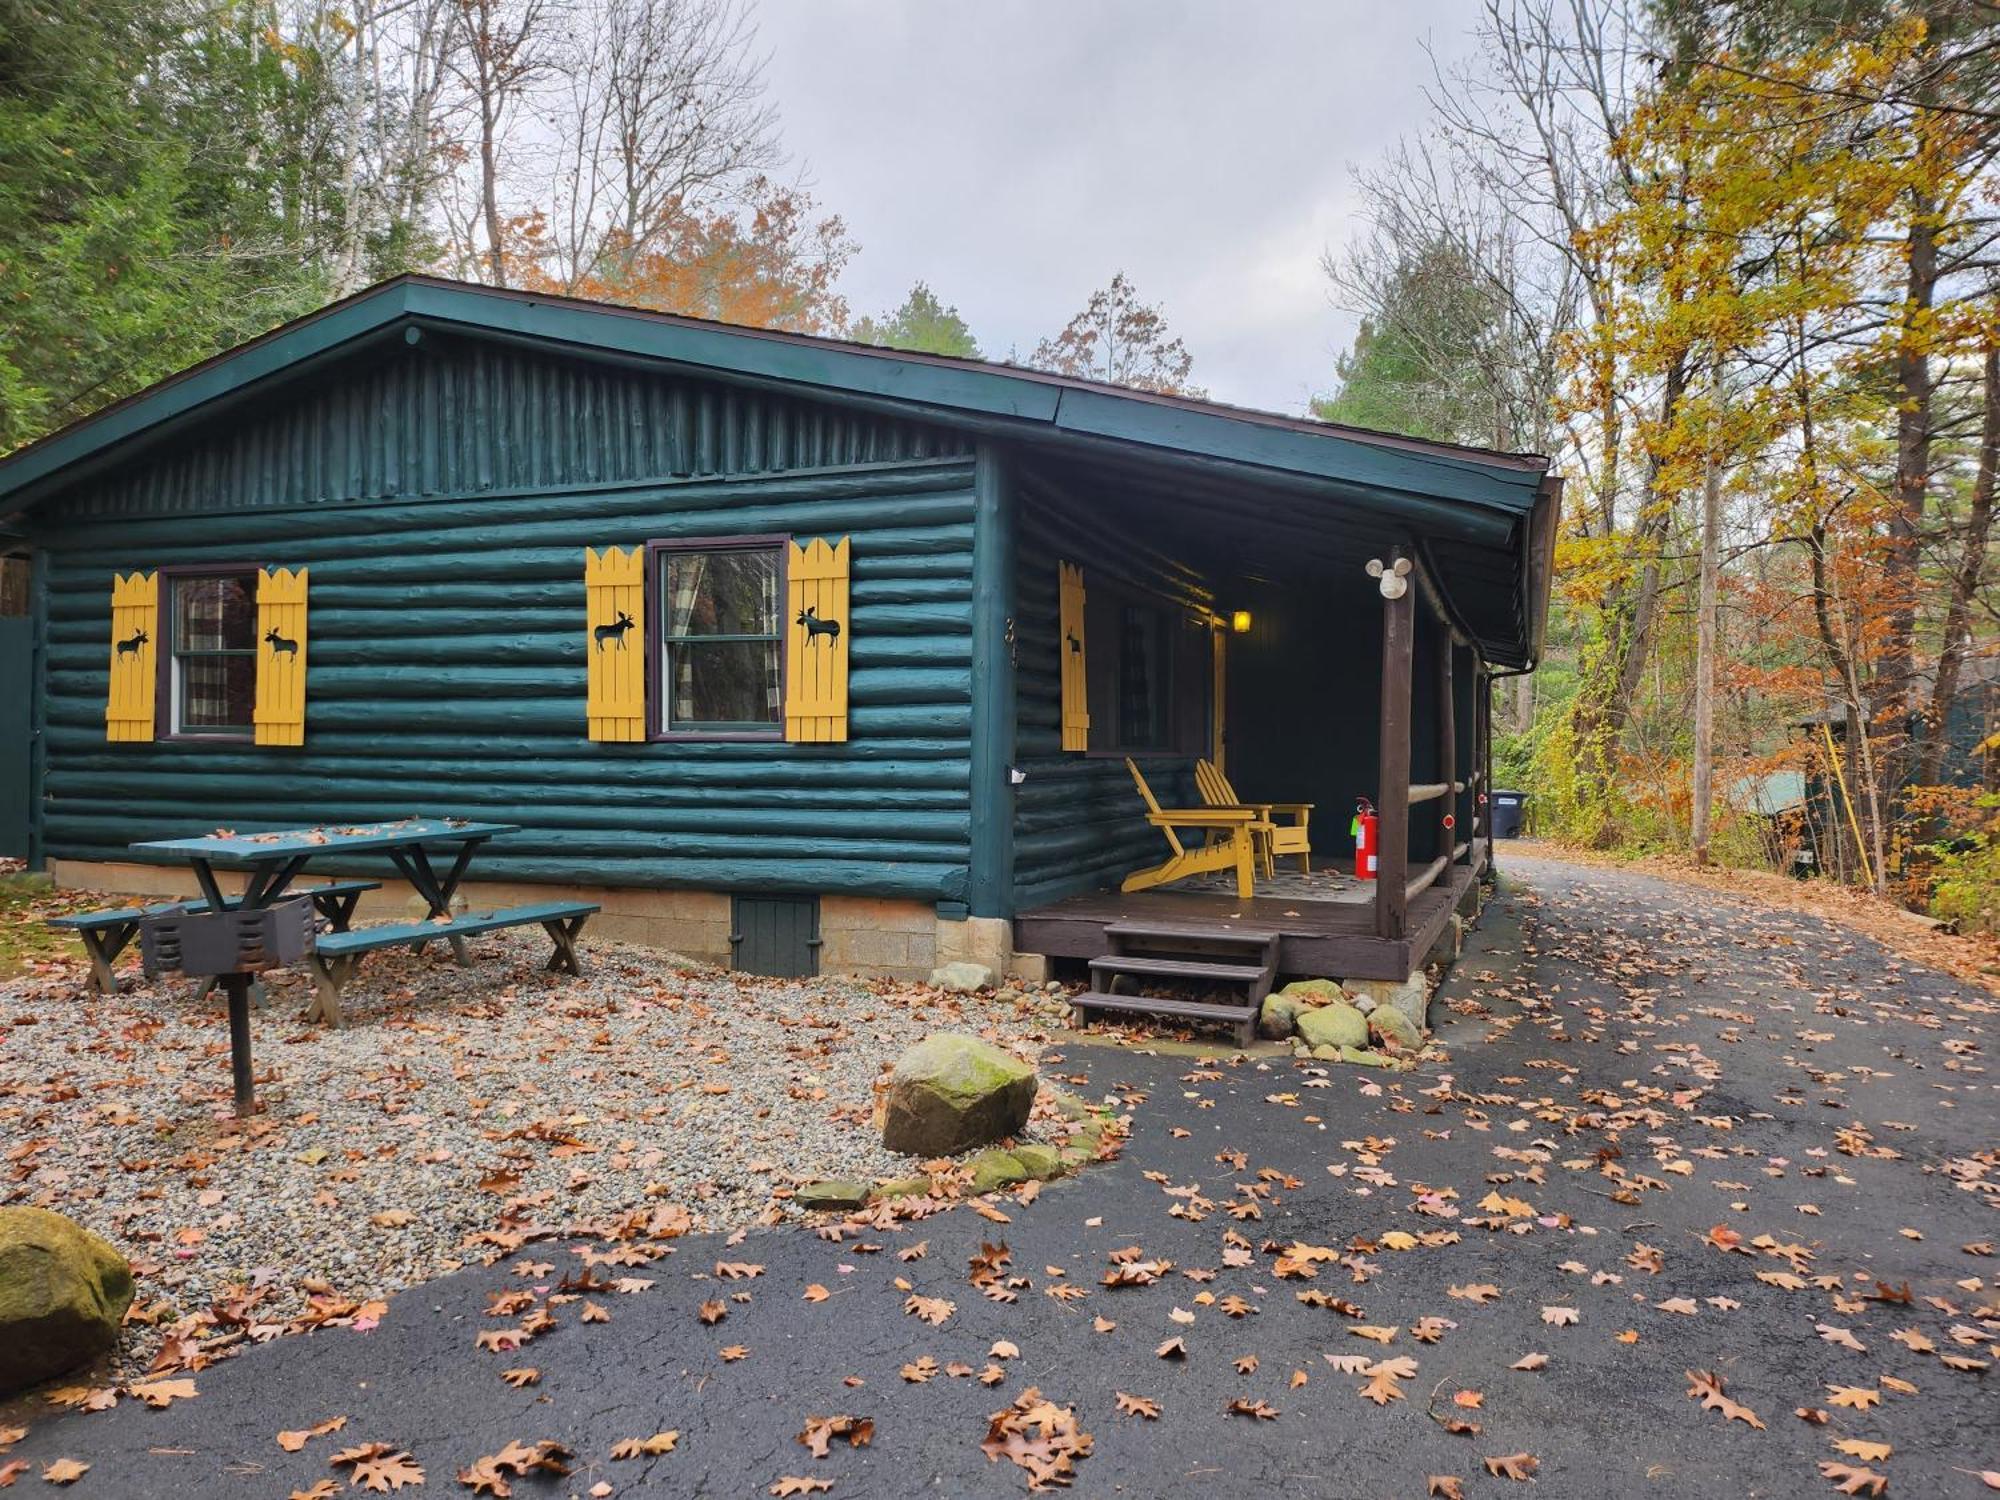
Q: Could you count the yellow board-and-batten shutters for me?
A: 5